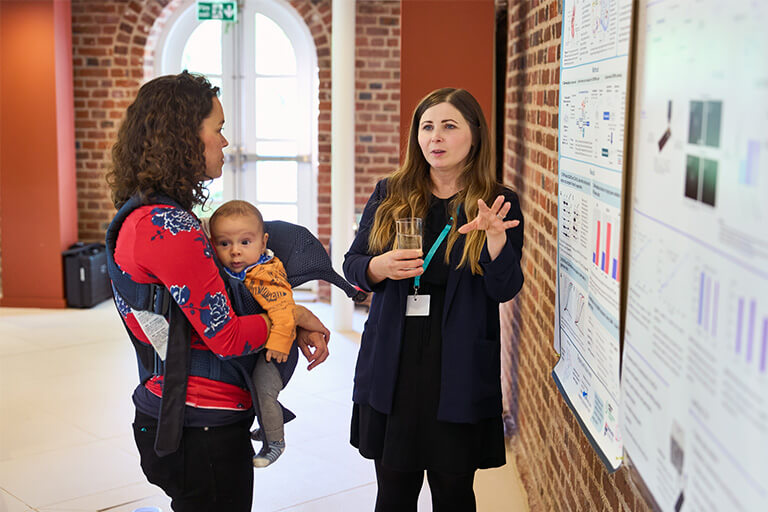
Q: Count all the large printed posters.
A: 2